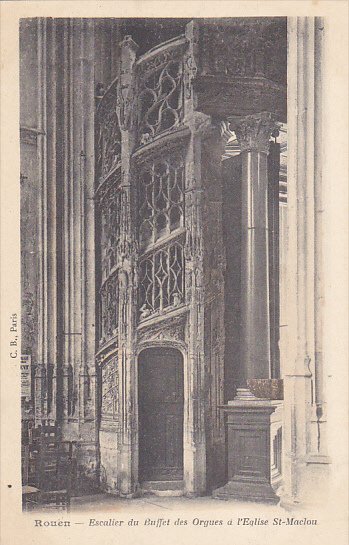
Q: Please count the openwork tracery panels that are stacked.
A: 3